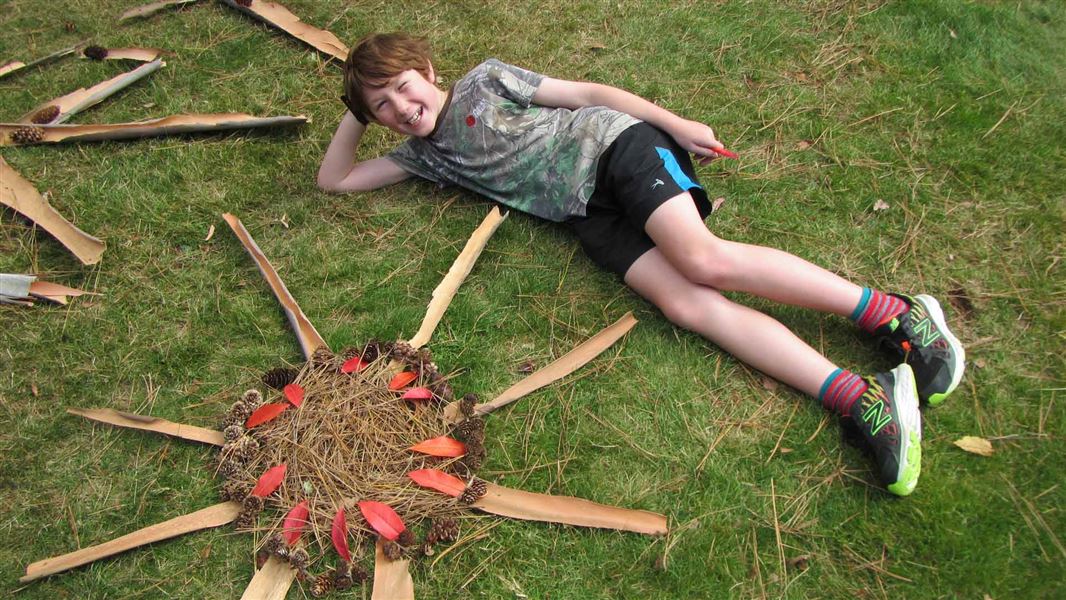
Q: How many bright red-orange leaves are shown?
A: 11